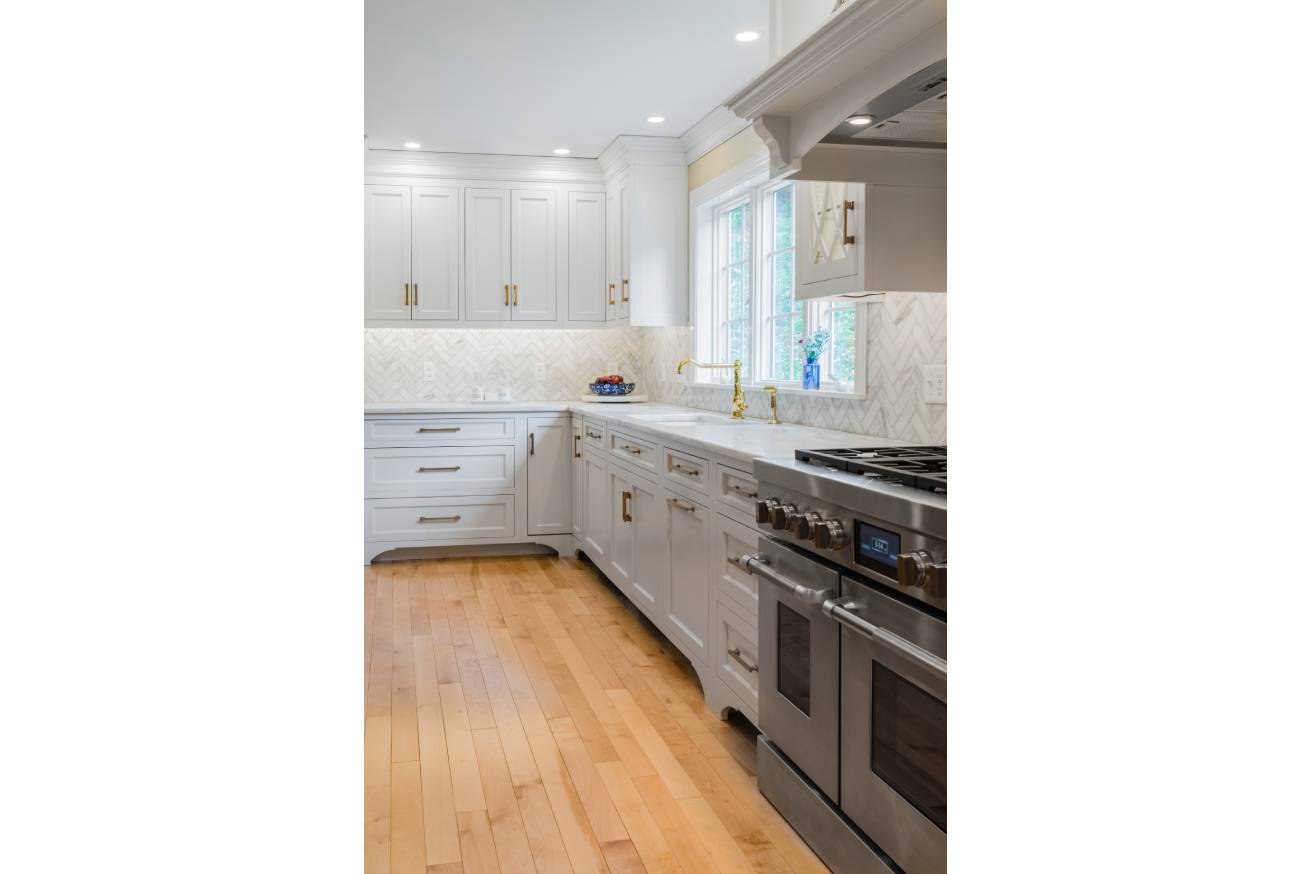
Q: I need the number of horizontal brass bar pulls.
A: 10